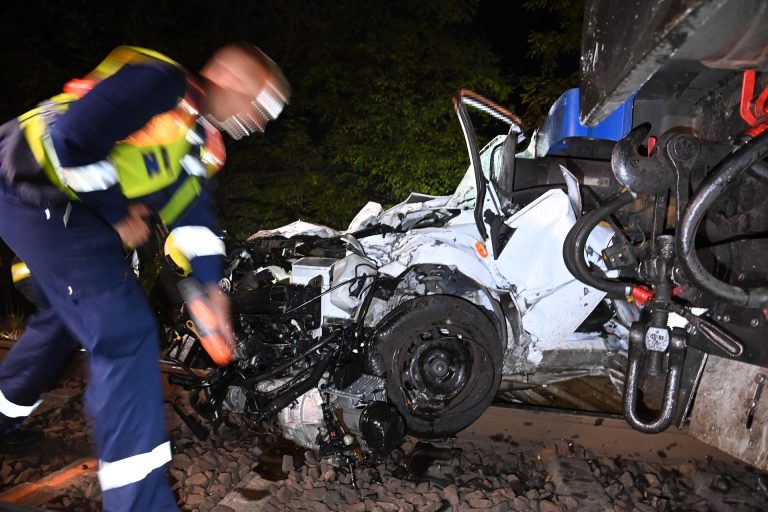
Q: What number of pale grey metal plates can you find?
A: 1